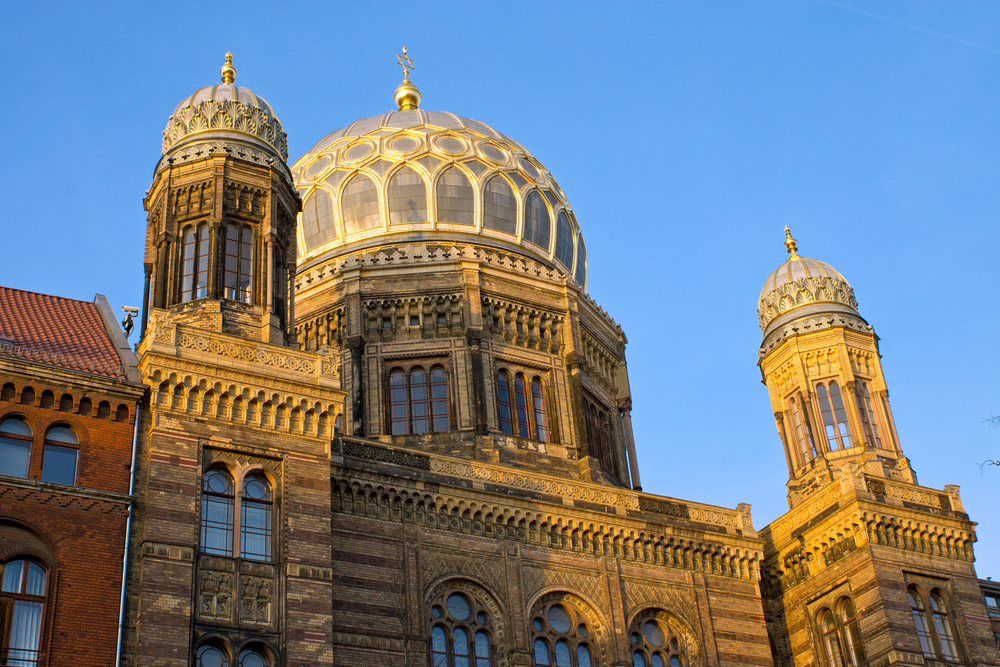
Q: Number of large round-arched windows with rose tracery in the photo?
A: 3